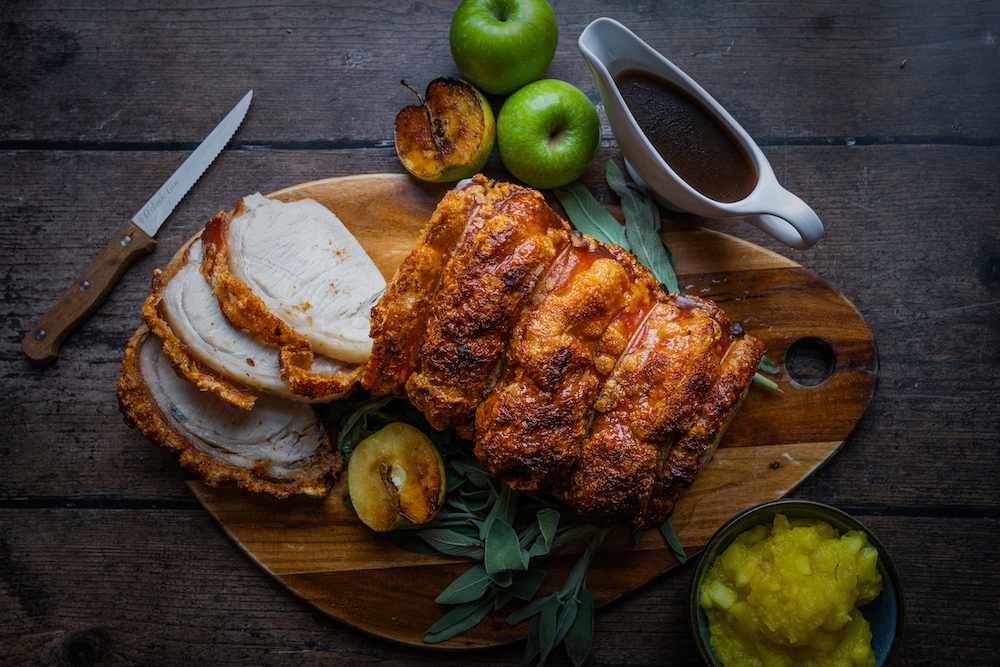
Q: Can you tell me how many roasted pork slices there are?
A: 3